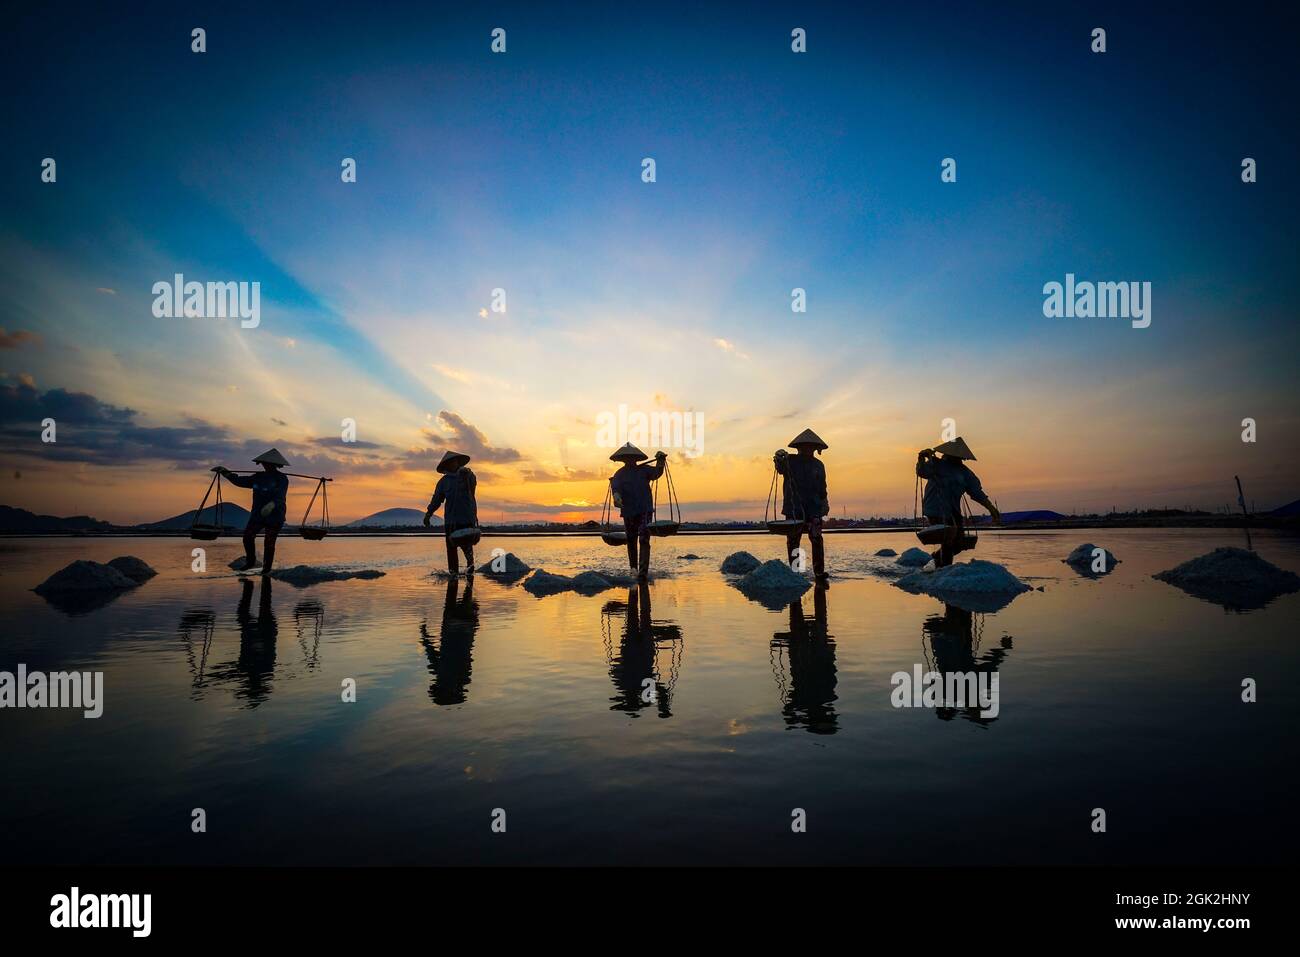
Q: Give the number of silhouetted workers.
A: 5